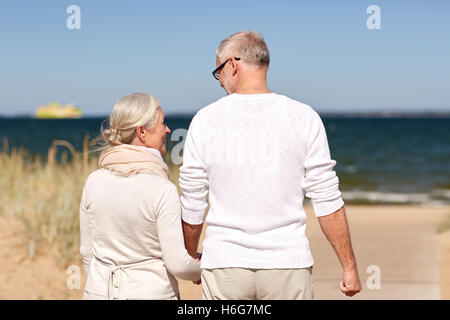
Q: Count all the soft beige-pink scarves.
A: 1